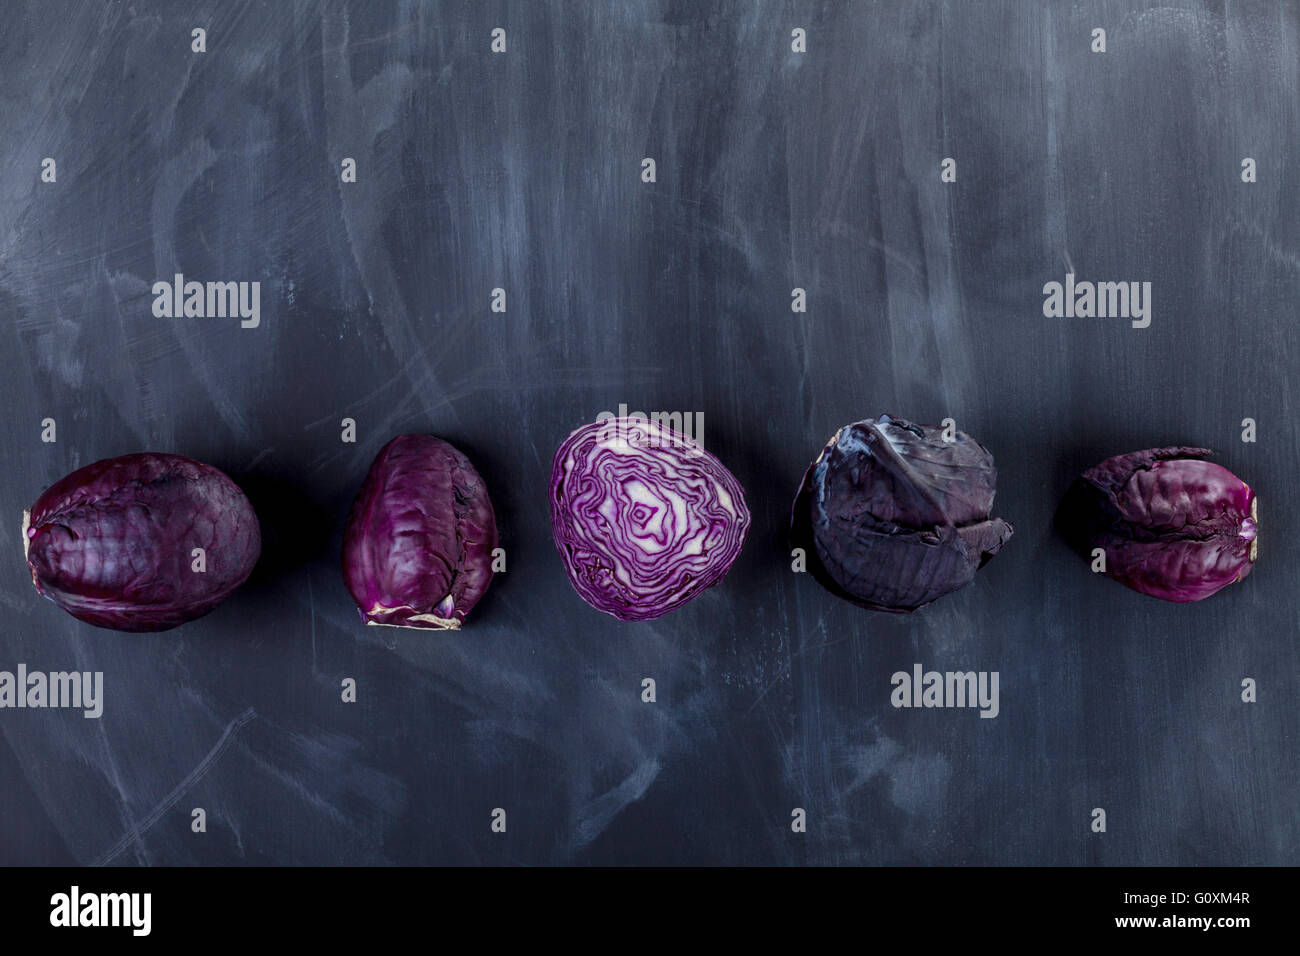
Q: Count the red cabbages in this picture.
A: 5